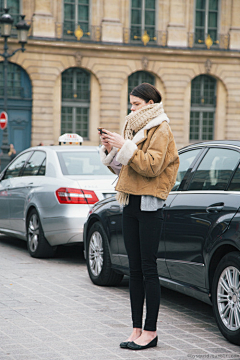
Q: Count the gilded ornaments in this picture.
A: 3